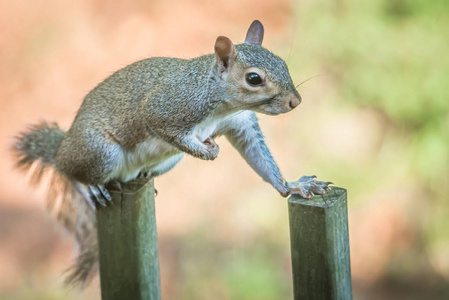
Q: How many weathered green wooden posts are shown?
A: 2